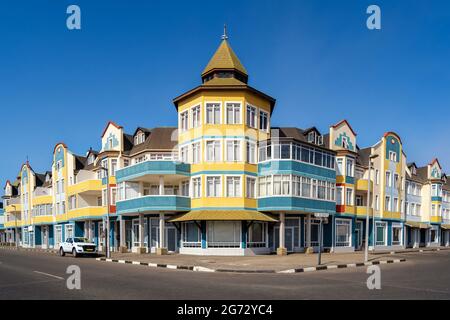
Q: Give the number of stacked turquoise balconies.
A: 4